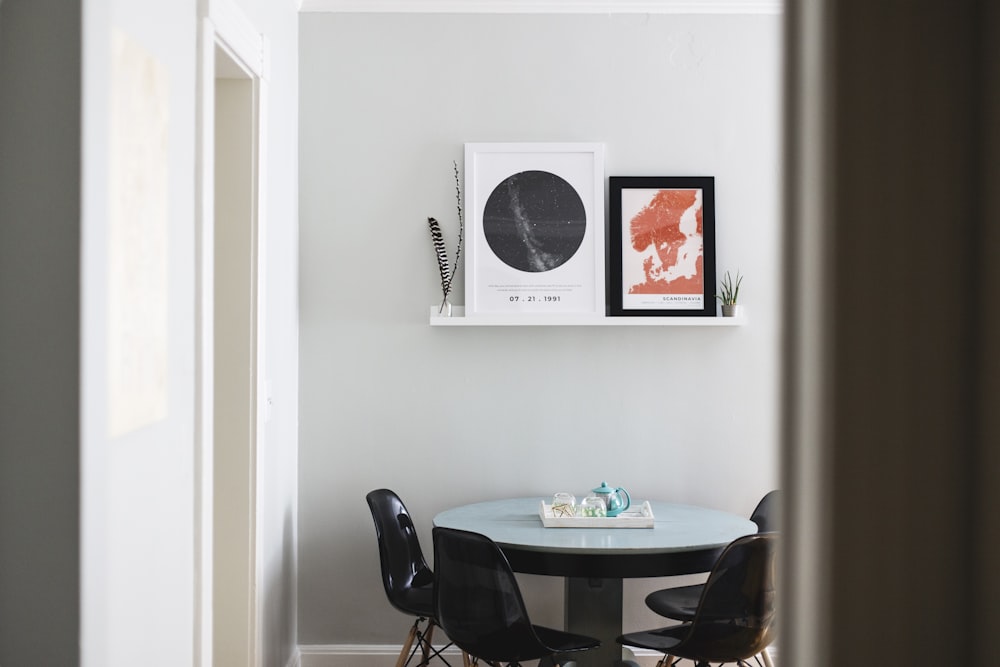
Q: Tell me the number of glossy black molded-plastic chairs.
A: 4